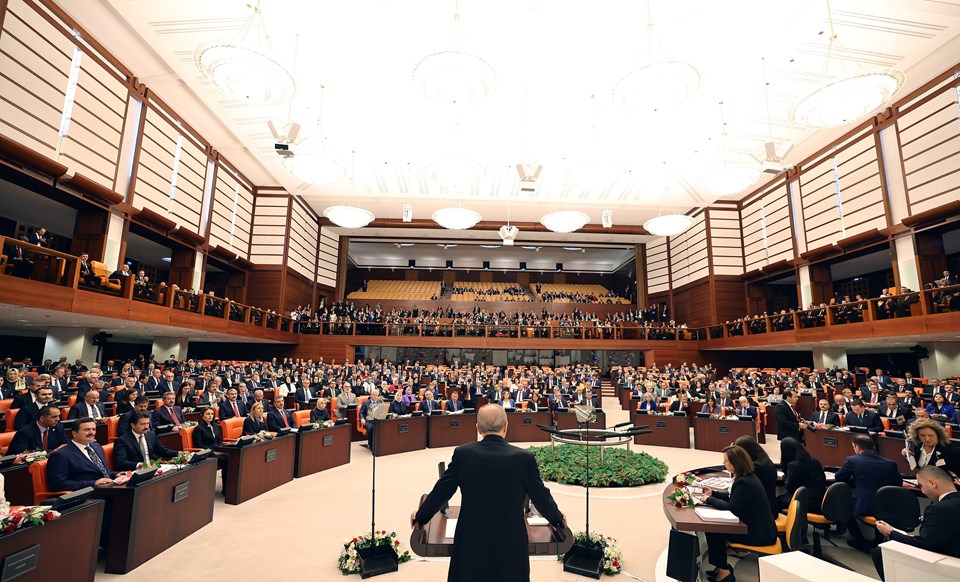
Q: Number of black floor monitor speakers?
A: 2